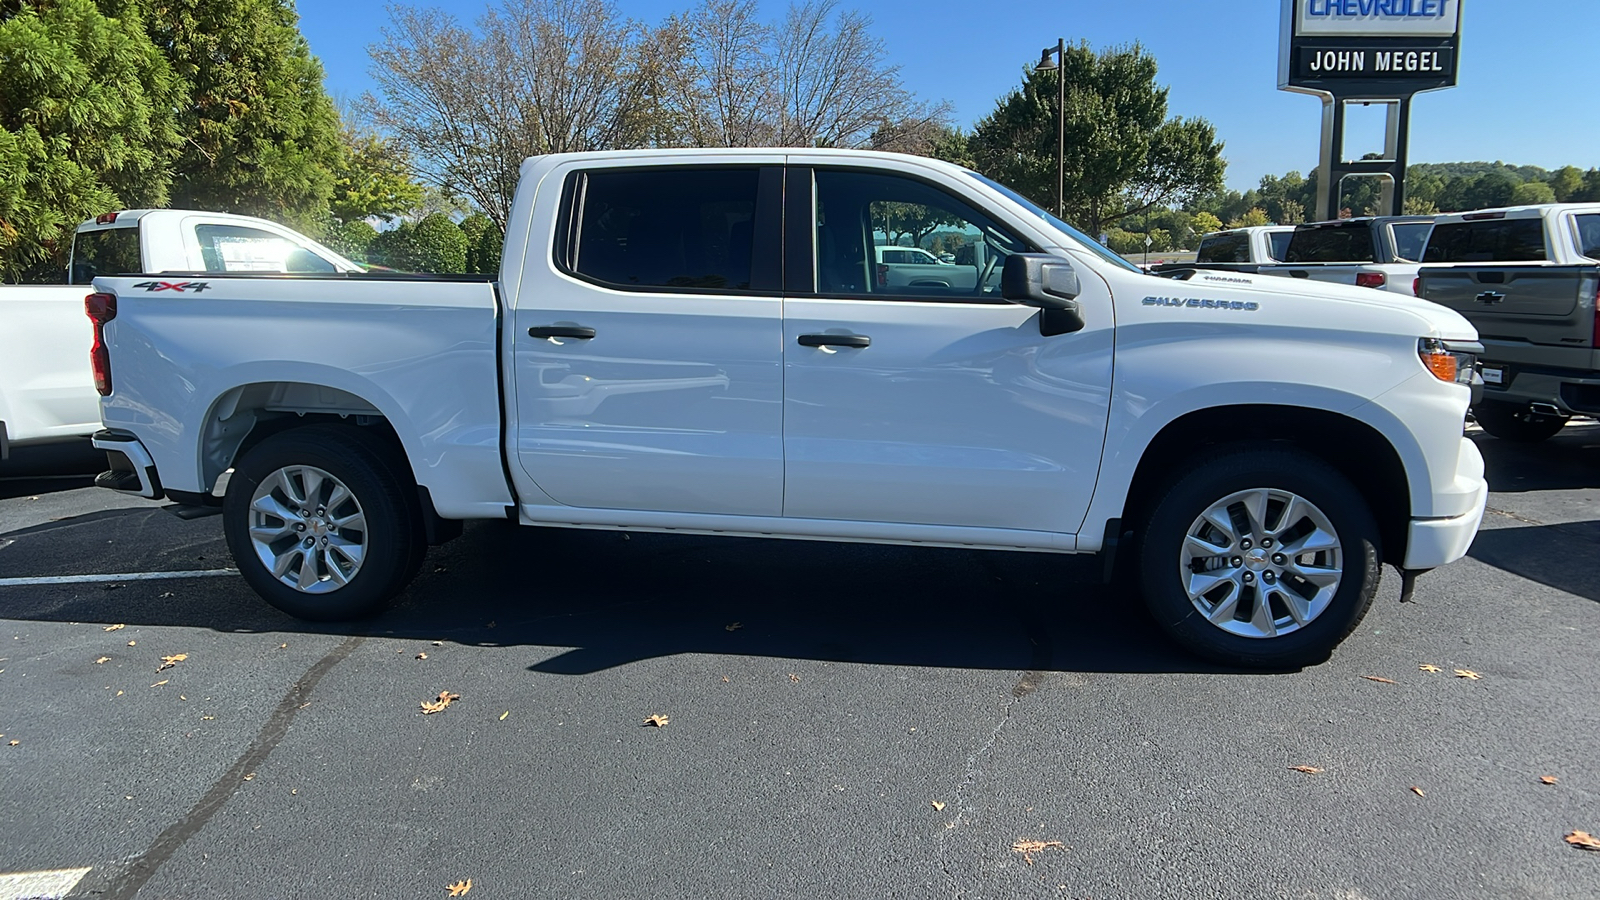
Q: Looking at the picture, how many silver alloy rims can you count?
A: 2